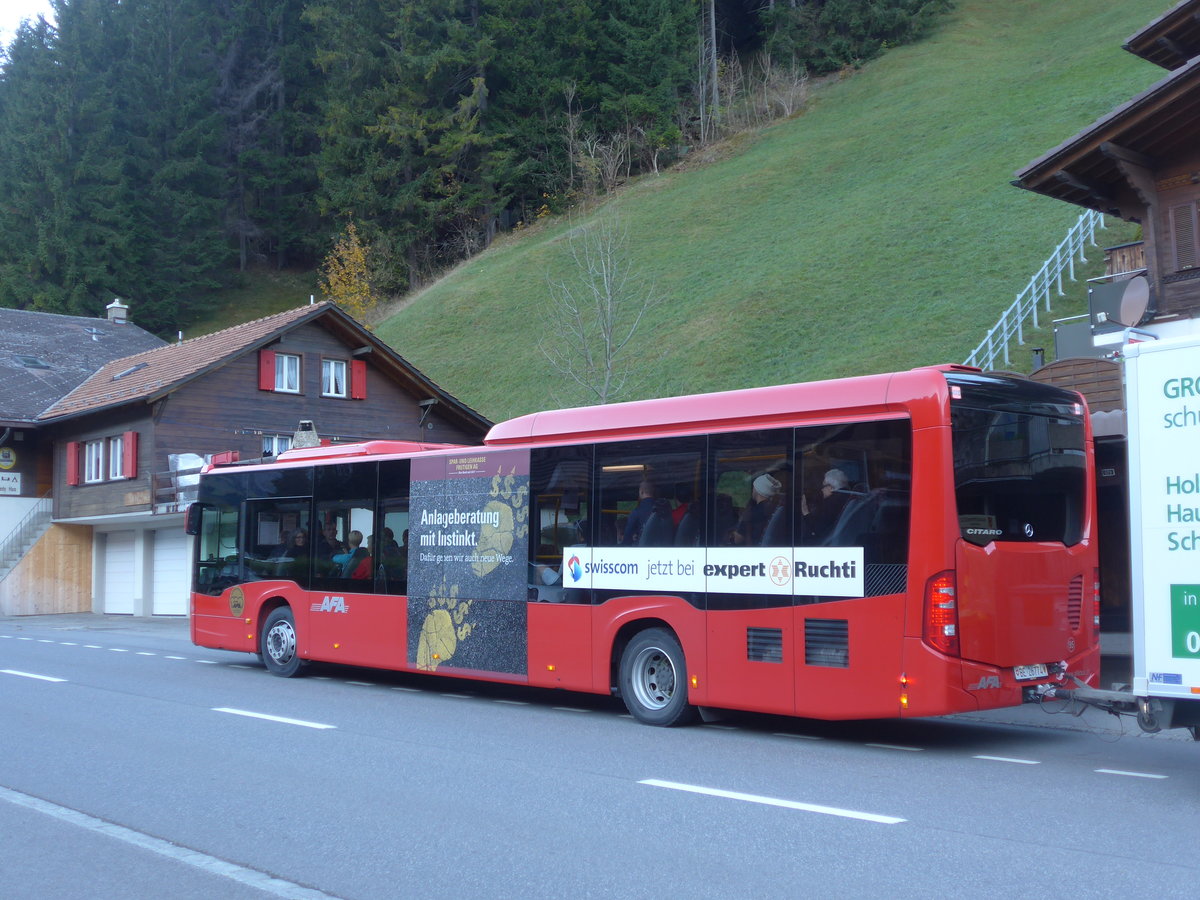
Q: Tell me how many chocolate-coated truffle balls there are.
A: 0